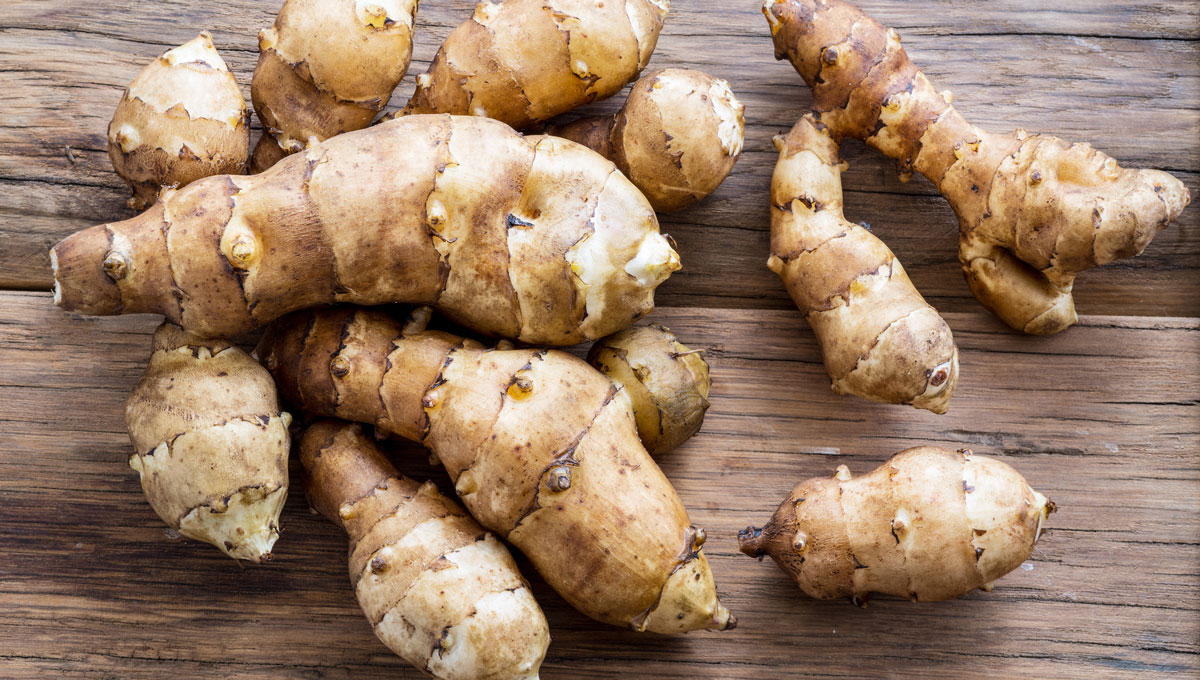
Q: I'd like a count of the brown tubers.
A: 12